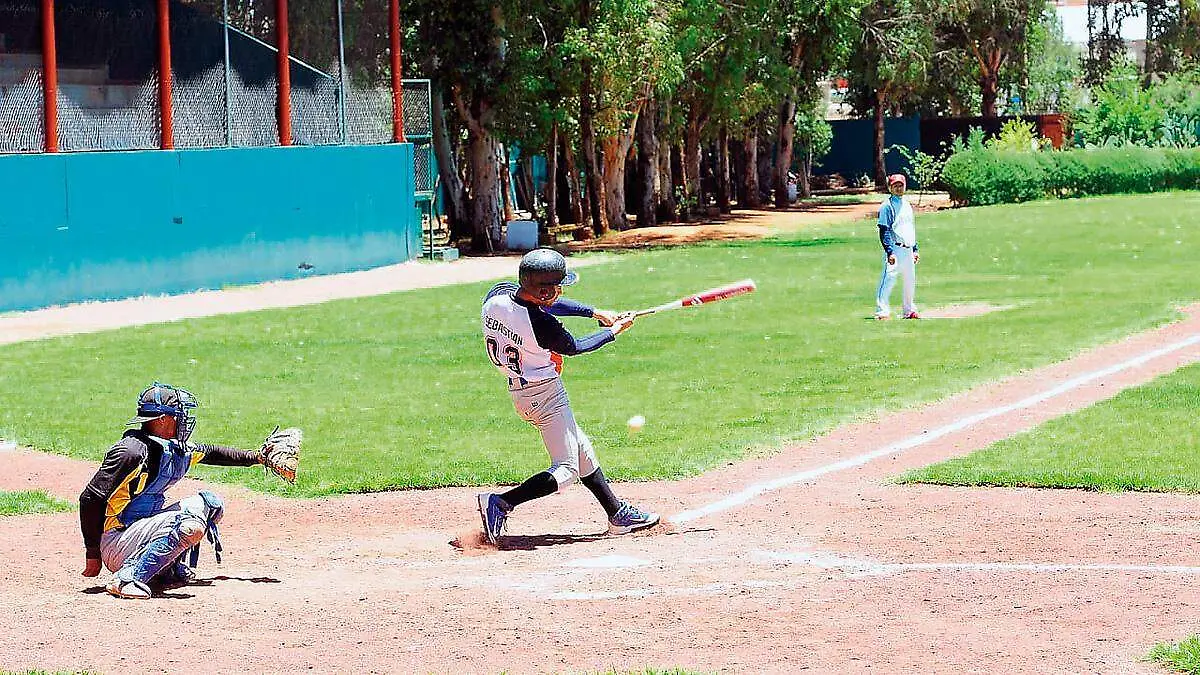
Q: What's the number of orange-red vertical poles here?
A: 4